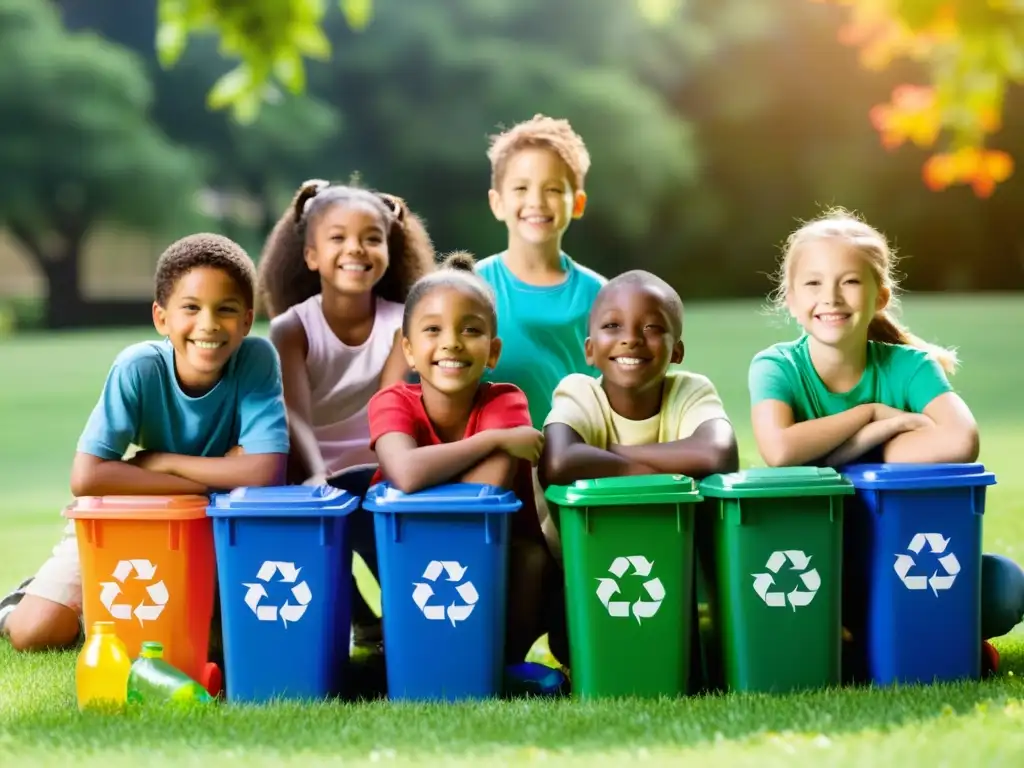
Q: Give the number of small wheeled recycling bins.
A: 6